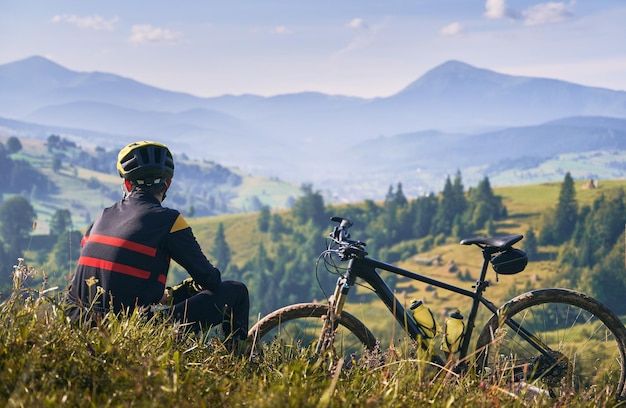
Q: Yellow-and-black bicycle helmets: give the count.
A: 1